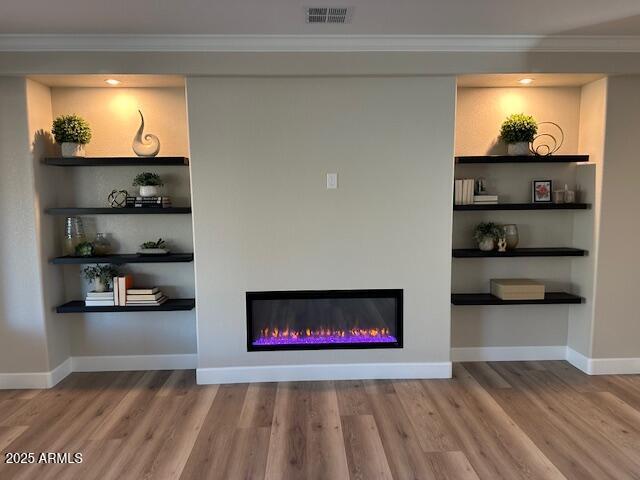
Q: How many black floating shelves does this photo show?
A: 8